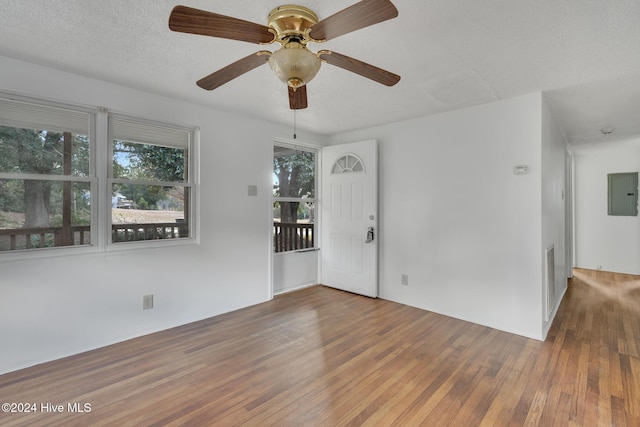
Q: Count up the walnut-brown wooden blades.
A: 5